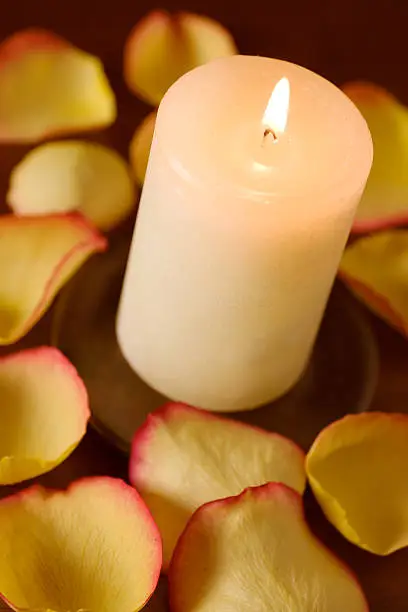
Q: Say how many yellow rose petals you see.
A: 12